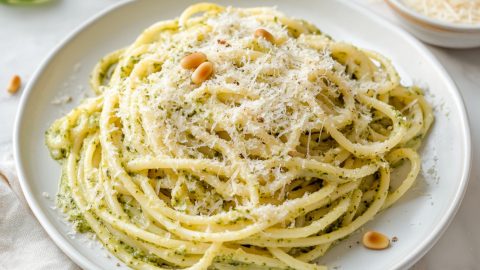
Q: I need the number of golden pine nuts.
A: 5